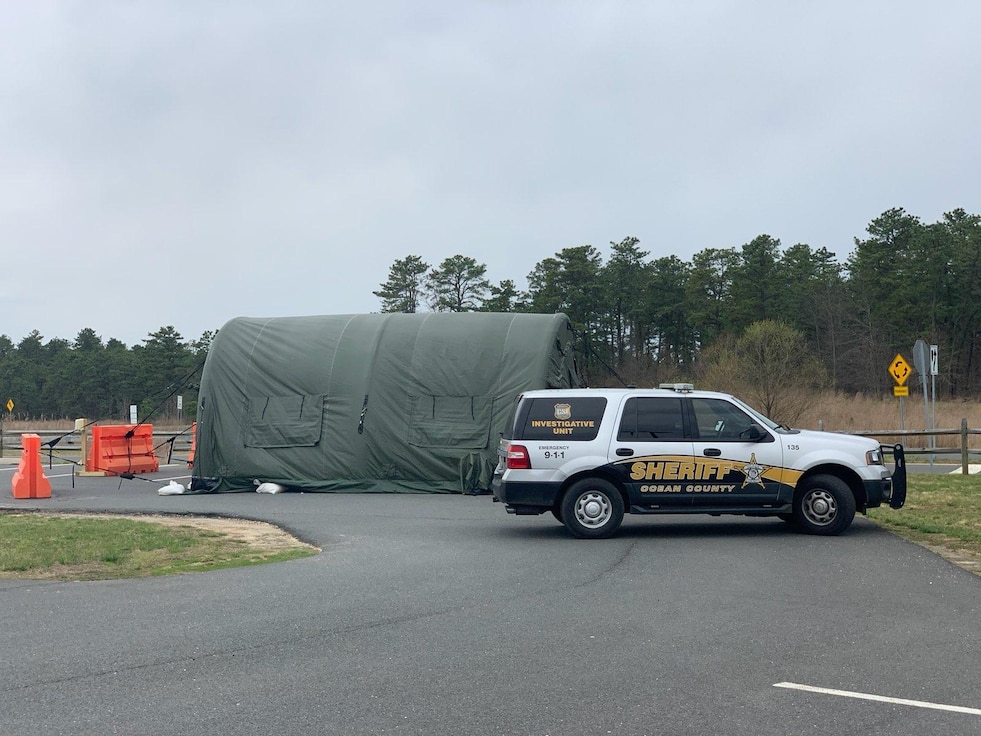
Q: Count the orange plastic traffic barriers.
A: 3